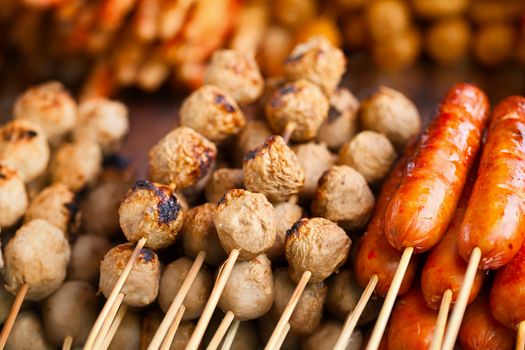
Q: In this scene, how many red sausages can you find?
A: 7